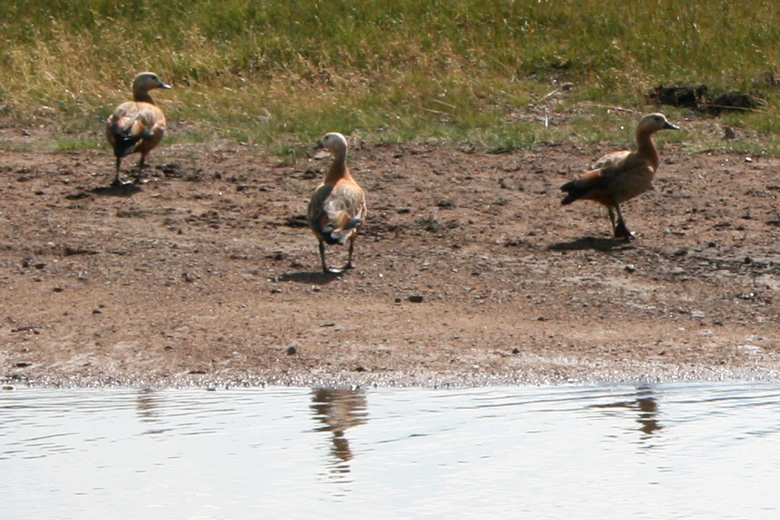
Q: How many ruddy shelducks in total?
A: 3